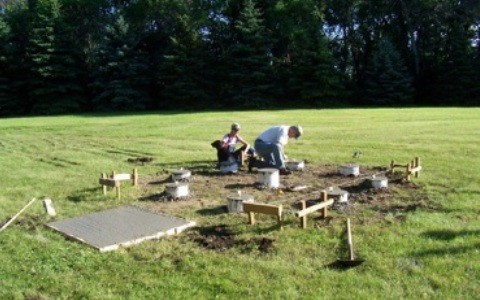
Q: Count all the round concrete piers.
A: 9